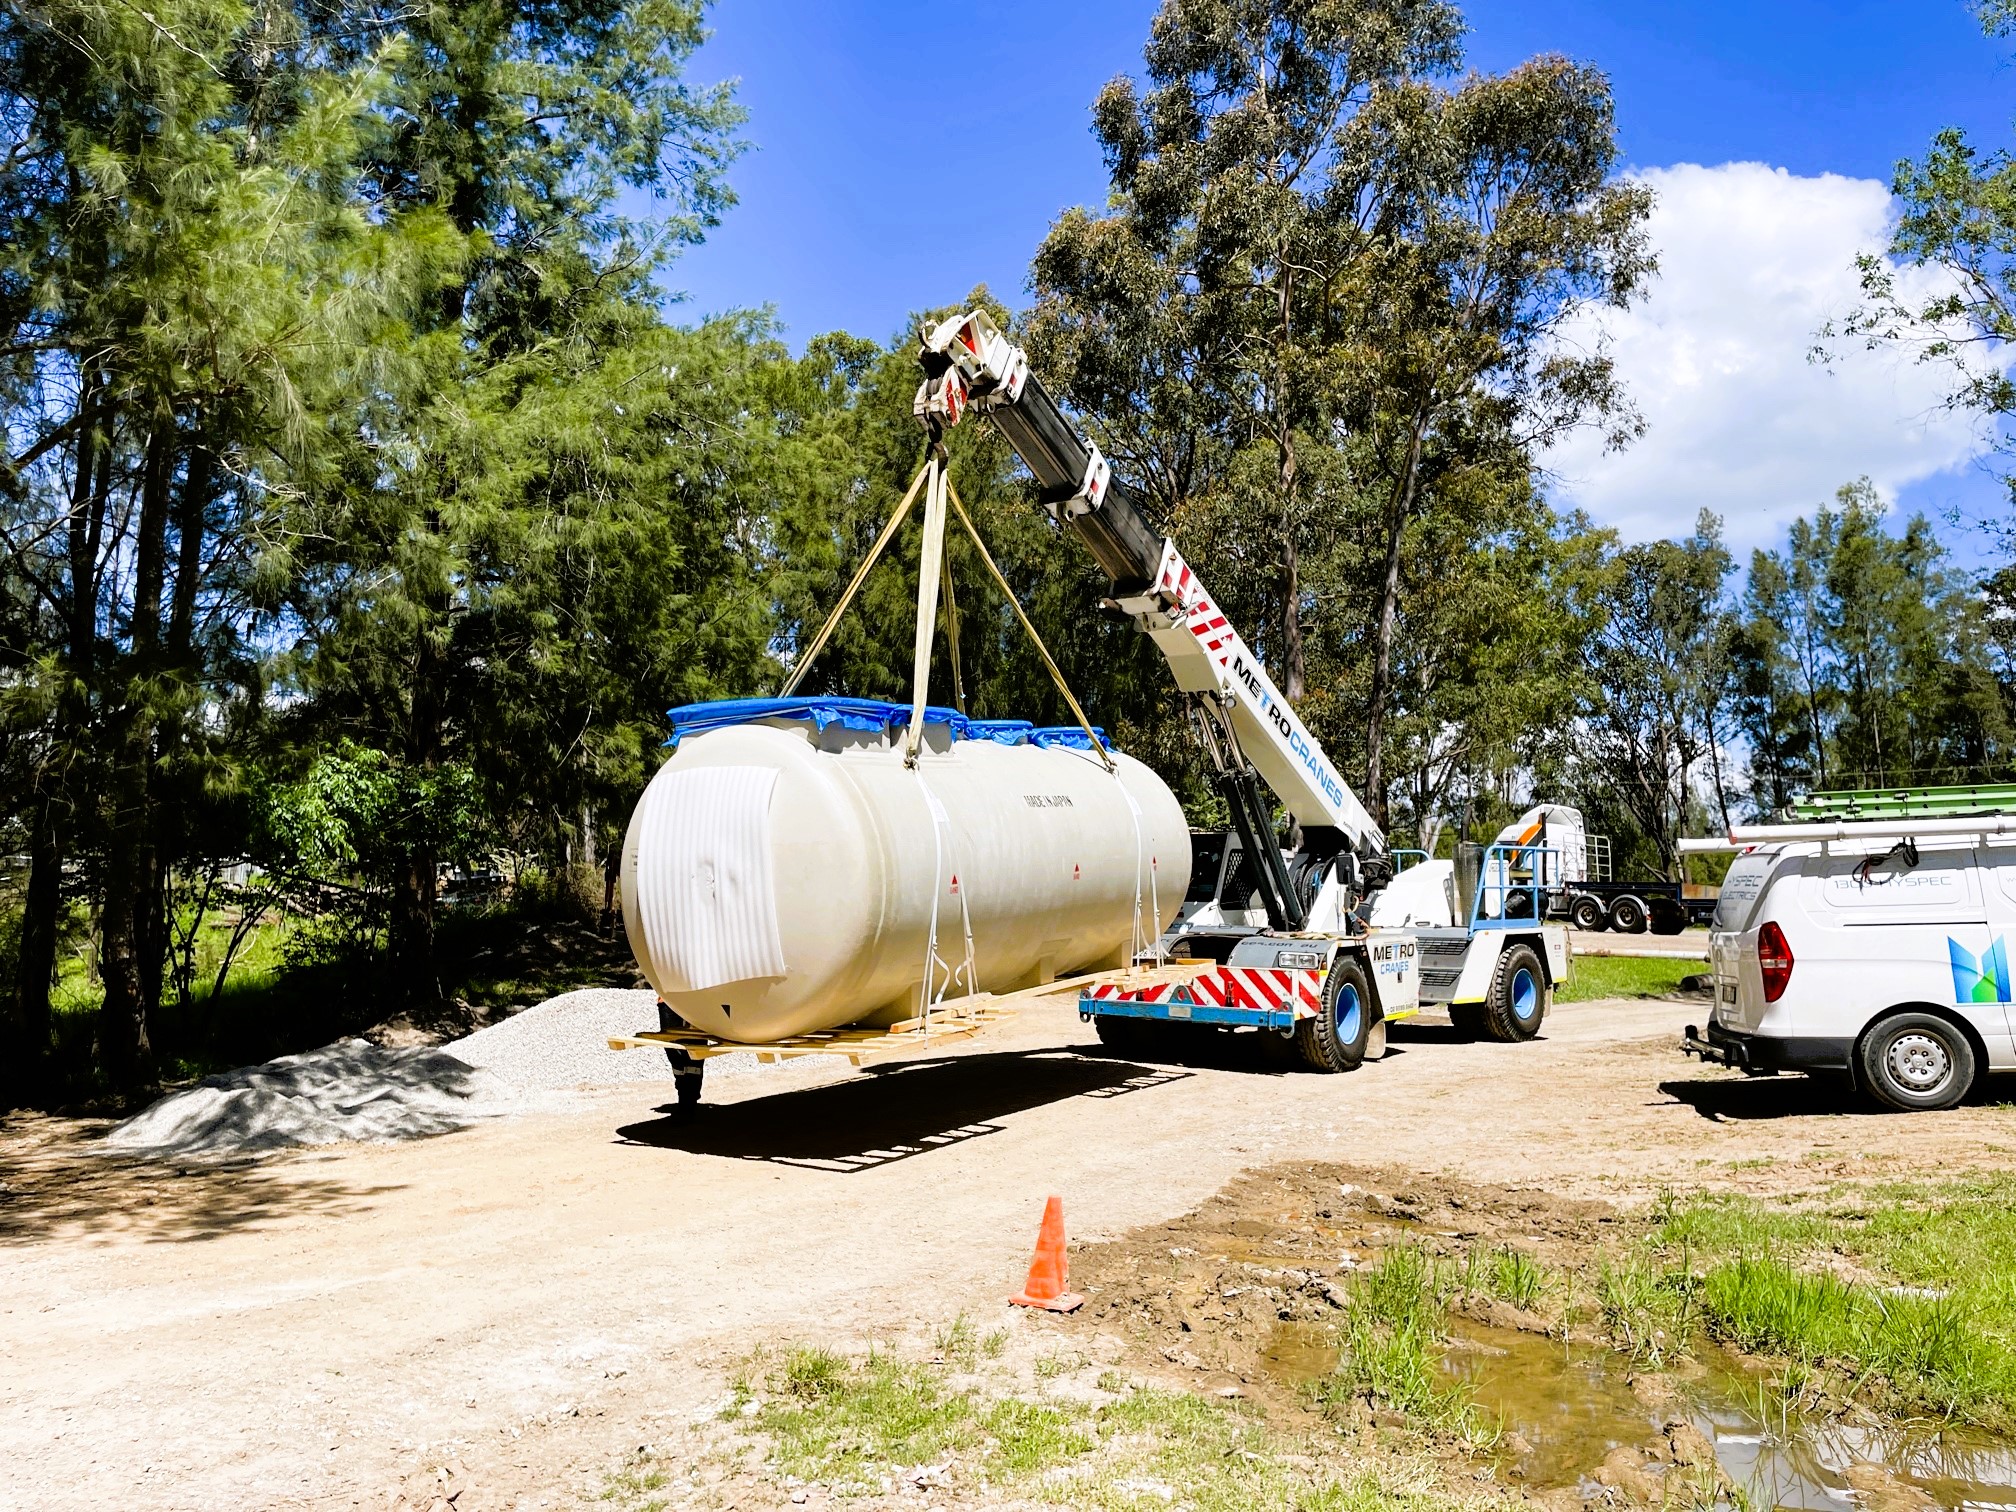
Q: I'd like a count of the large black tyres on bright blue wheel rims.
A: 2